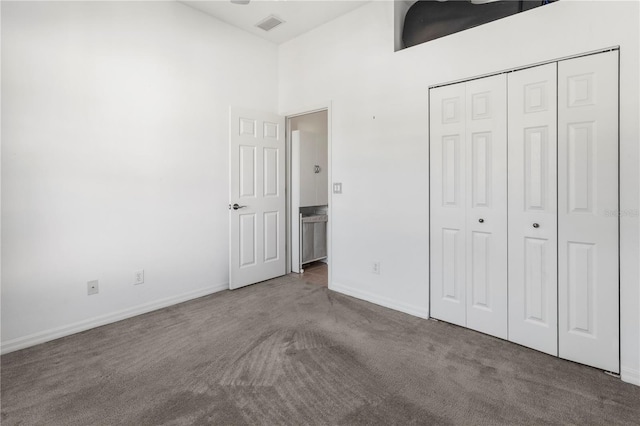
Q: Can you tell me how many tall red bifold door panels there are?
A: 0